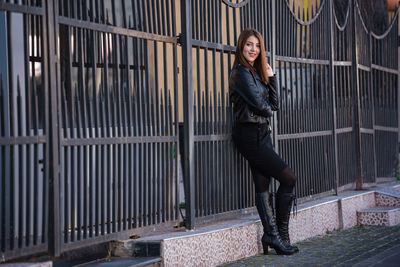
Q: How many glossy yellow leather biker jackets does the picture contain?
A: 0